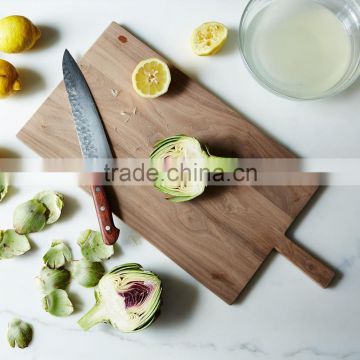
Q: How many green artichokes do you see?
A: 2